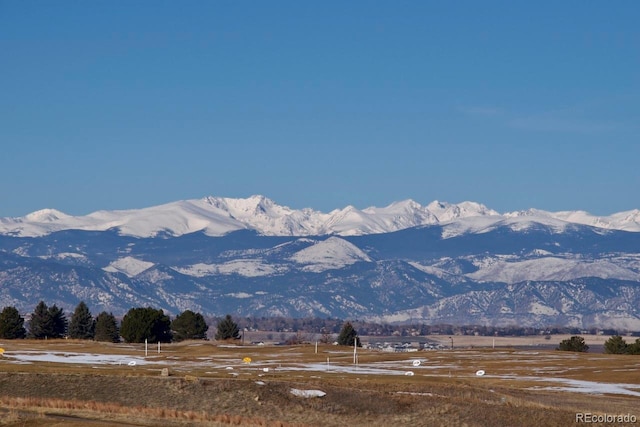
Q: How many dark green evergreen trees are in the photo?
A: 12